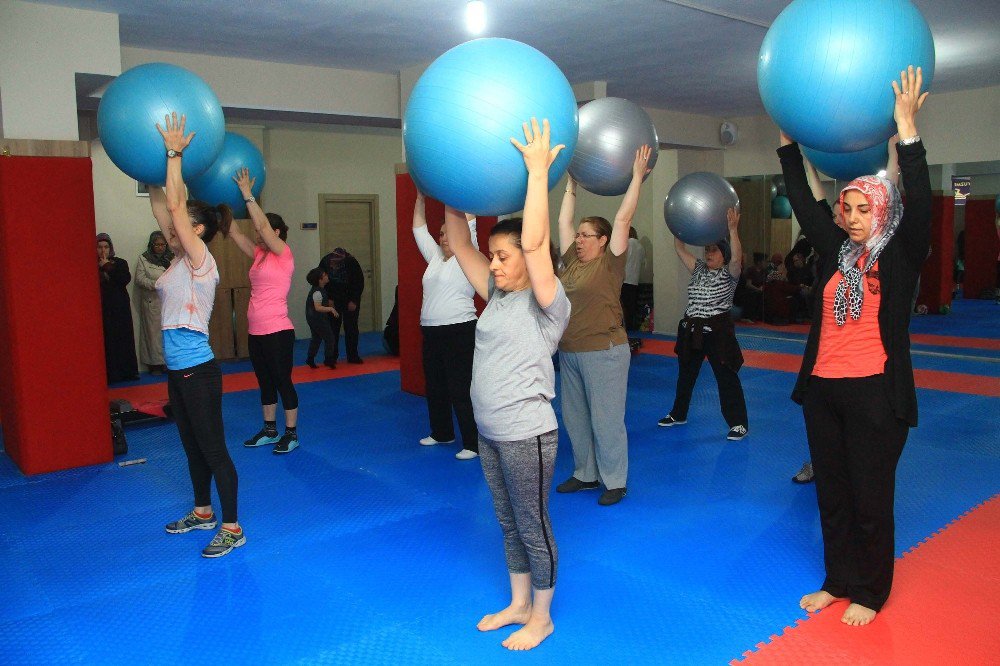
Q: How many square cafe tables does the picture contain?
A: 0